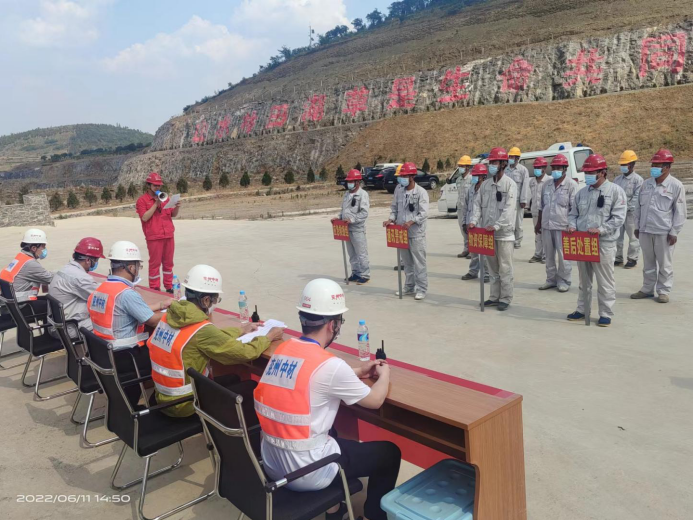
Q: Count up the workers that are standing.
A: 13